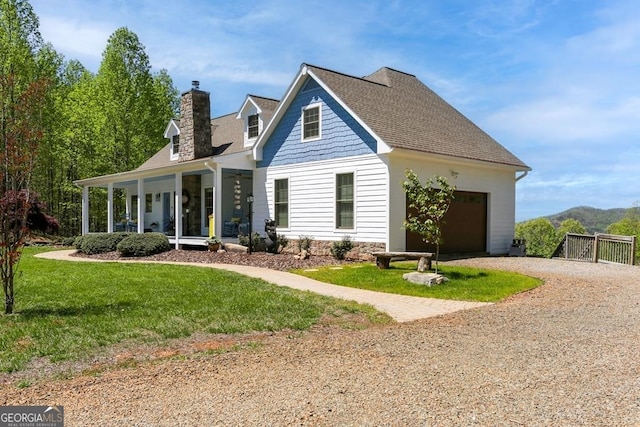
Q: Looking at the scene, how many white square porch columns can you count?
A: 5